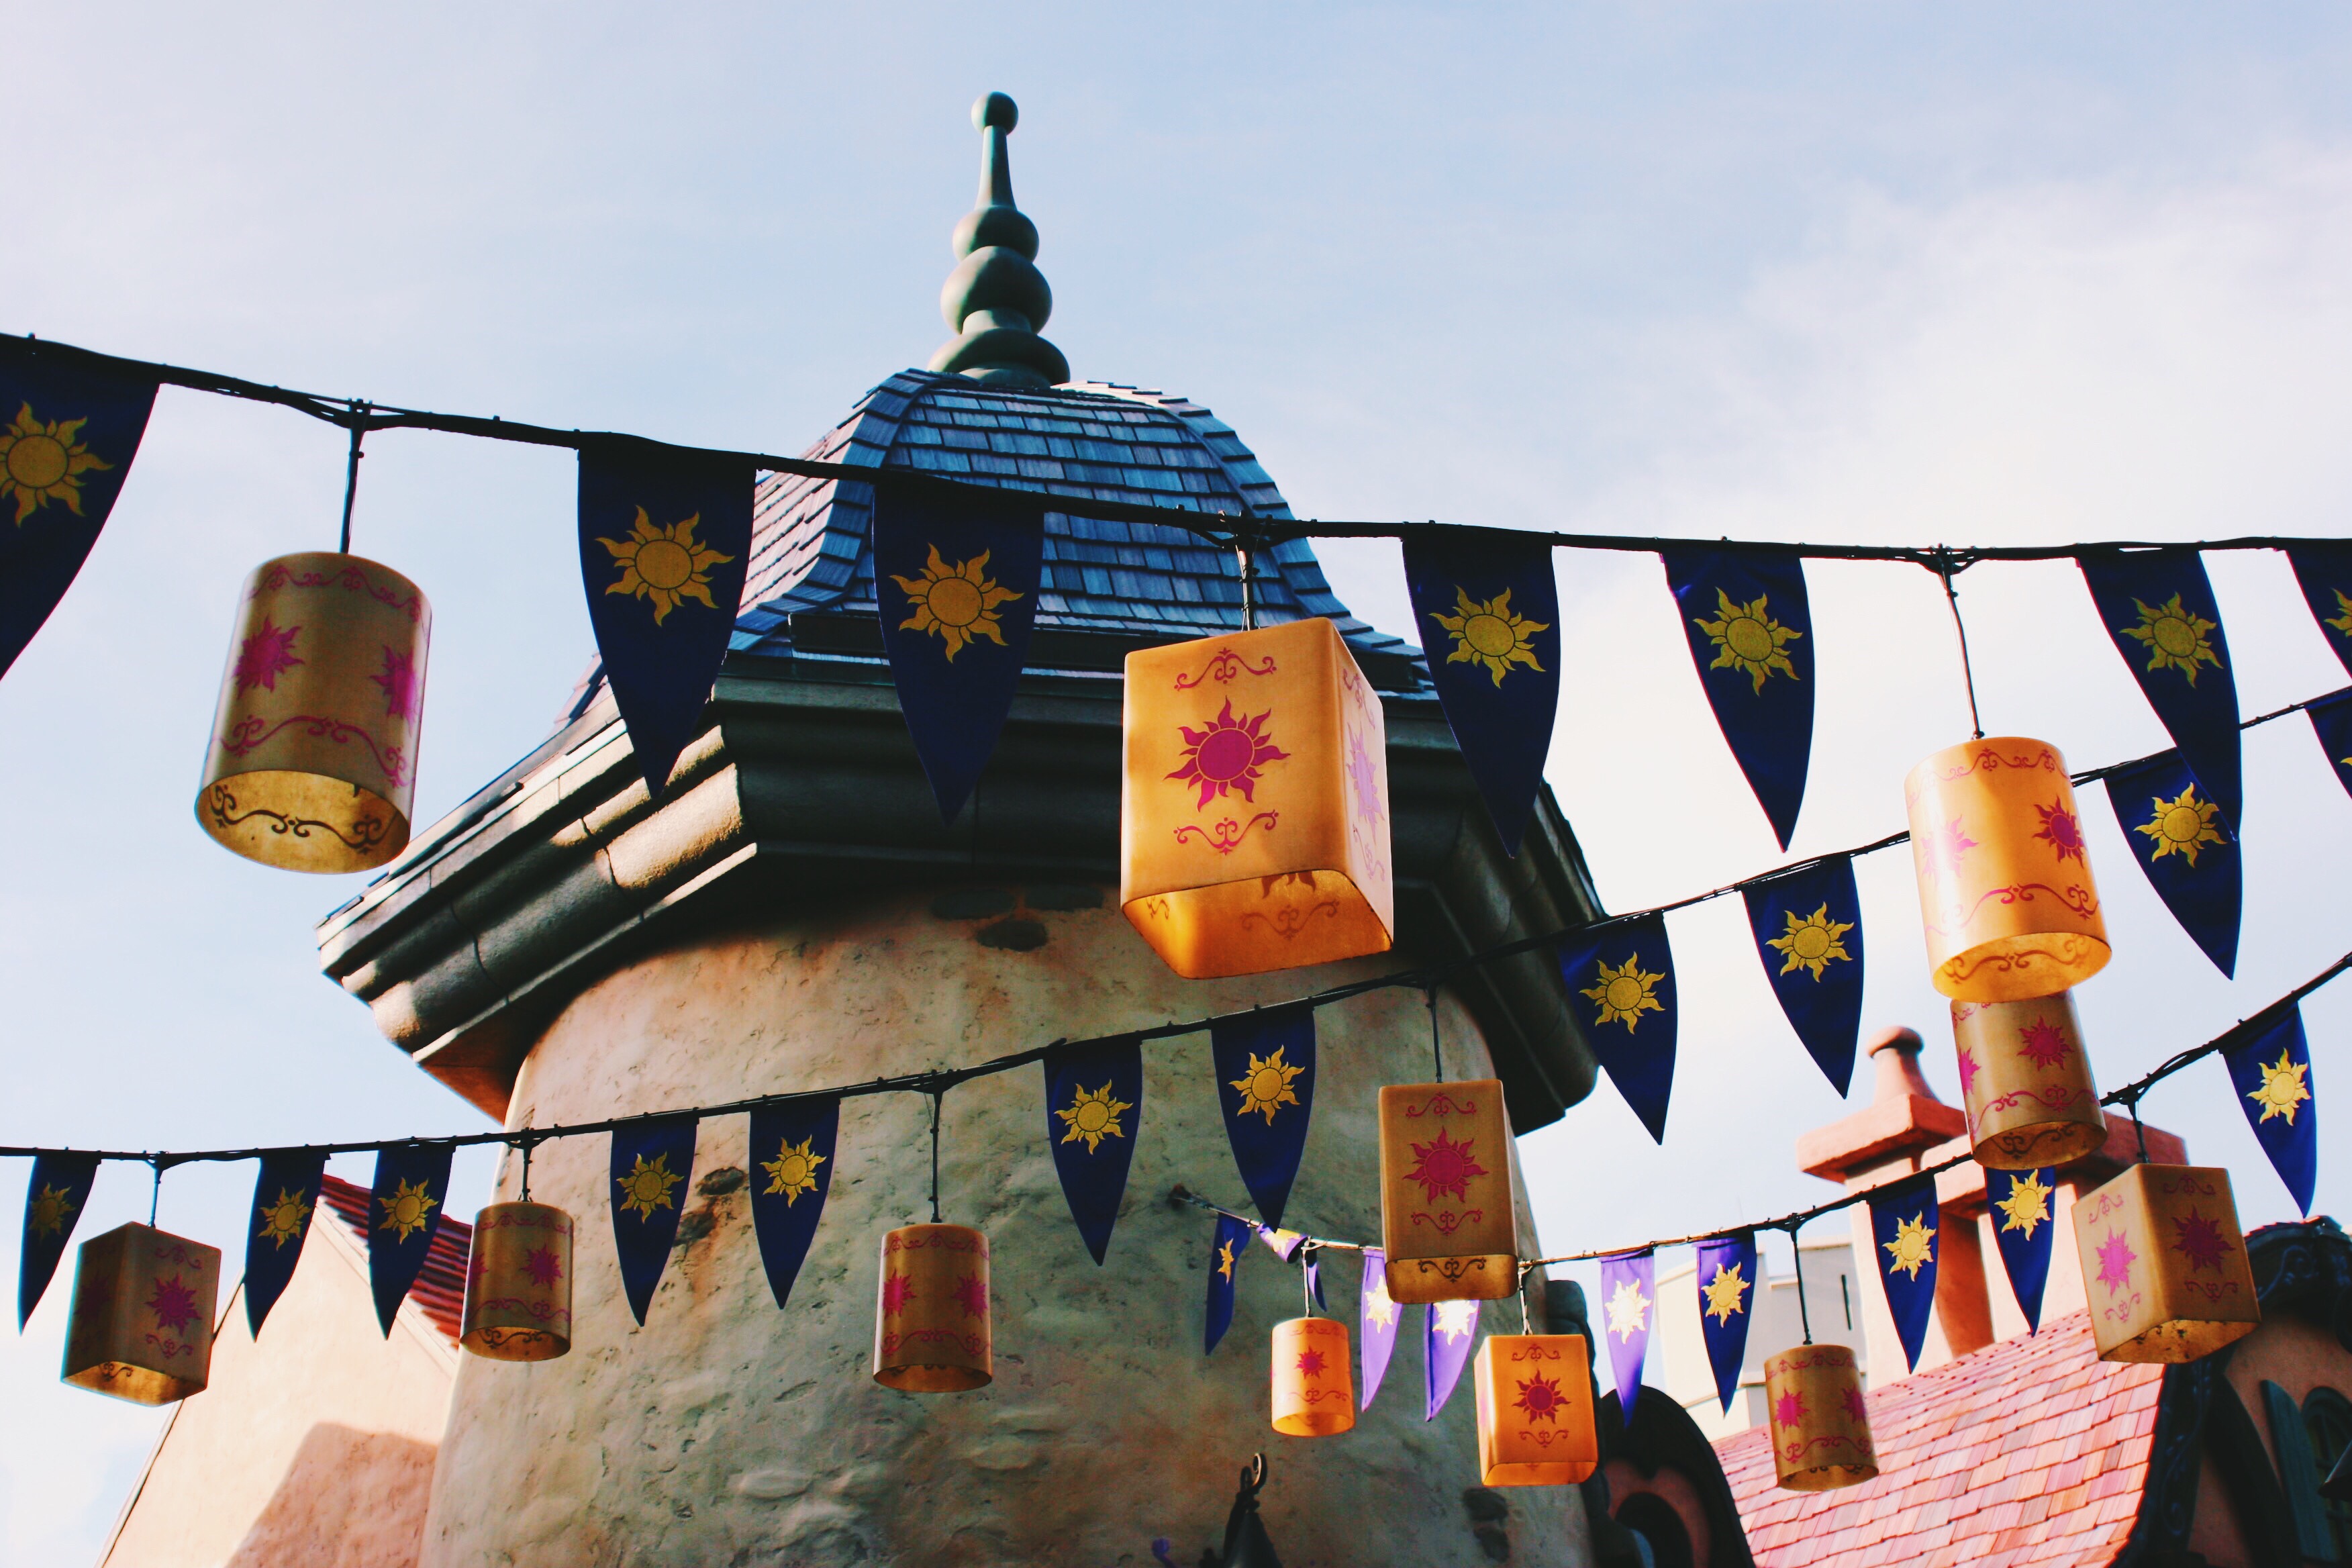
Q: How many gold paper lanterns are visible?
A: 12